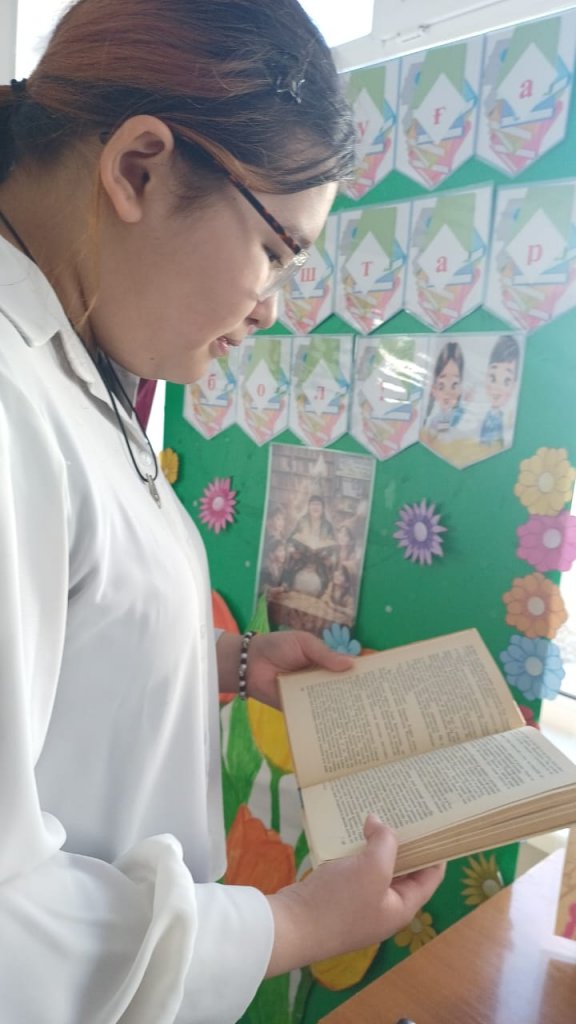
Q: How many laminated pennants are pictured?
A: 12